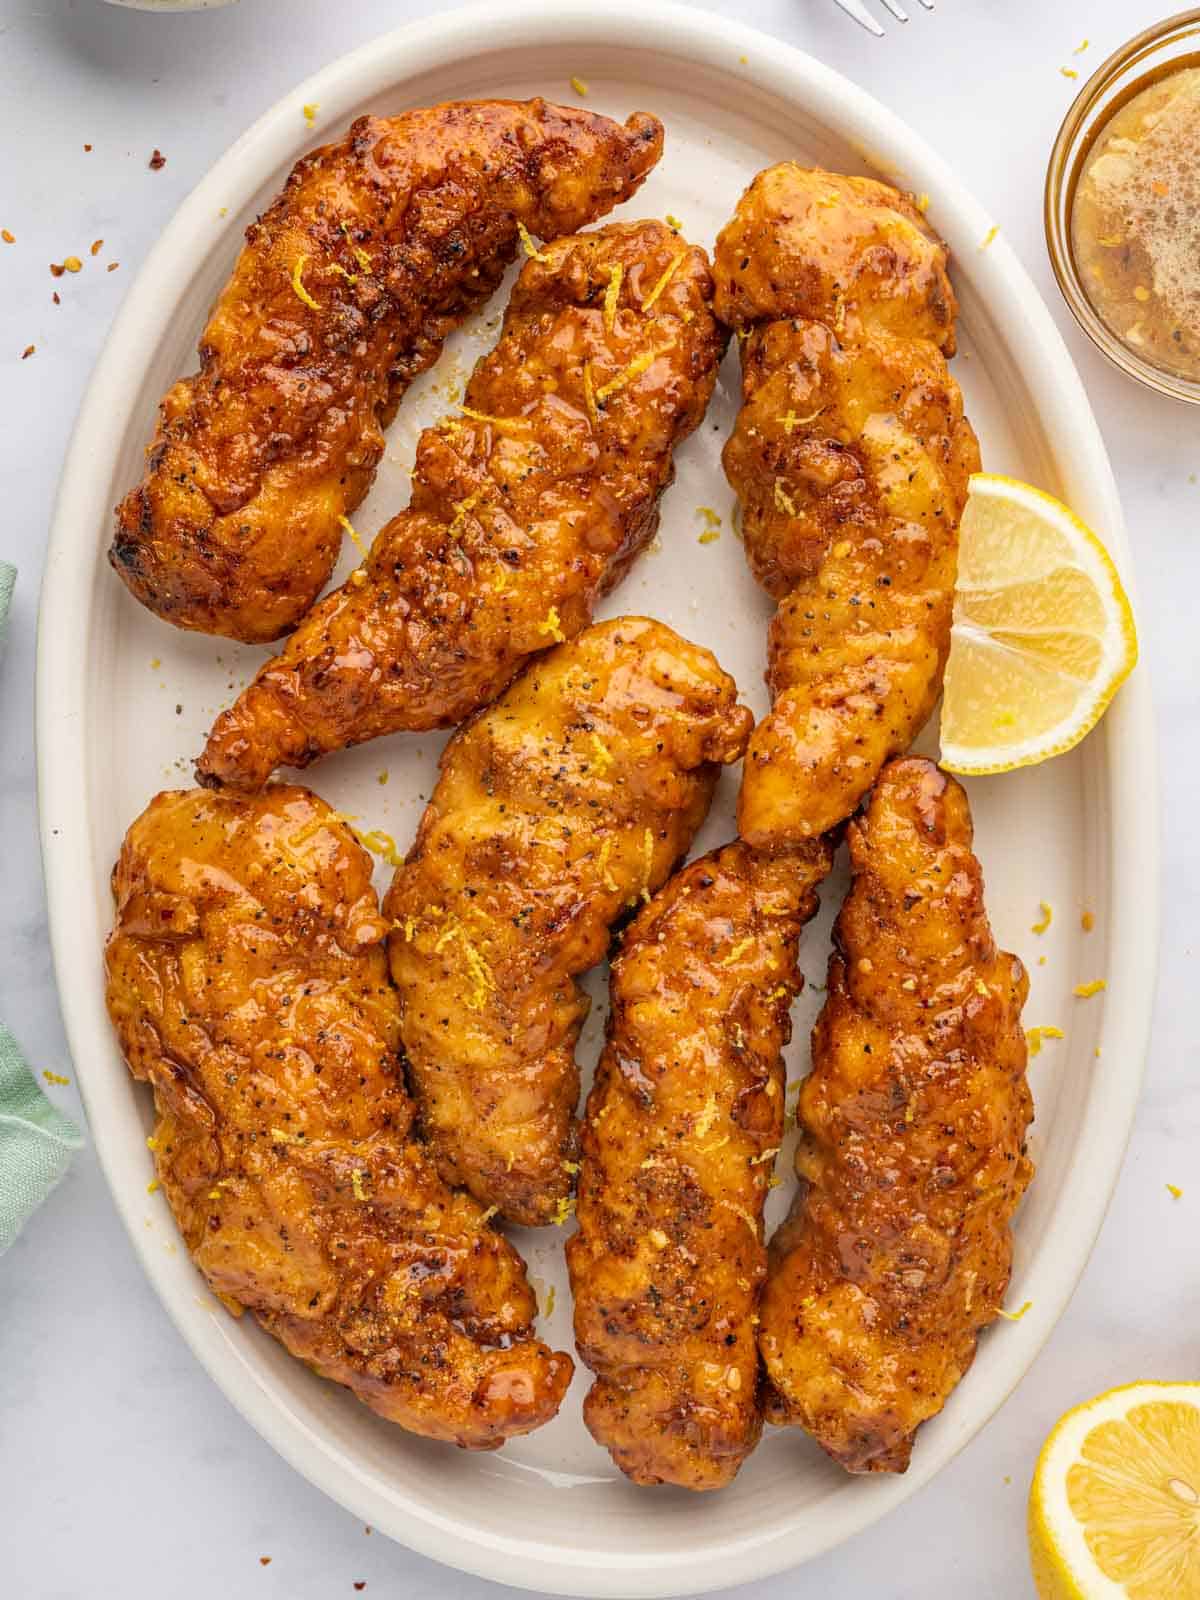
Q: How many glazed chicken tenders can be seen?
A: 7